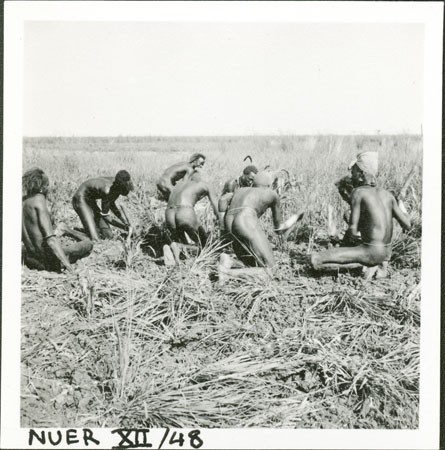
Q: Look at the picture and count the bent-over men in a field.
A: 8